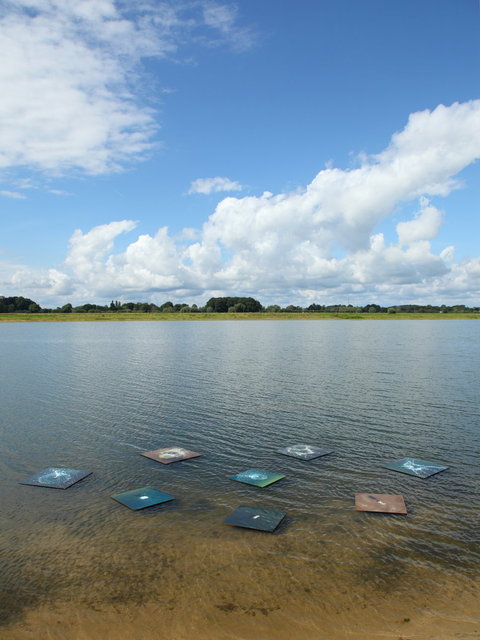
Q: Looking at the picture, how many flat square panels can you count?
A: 8